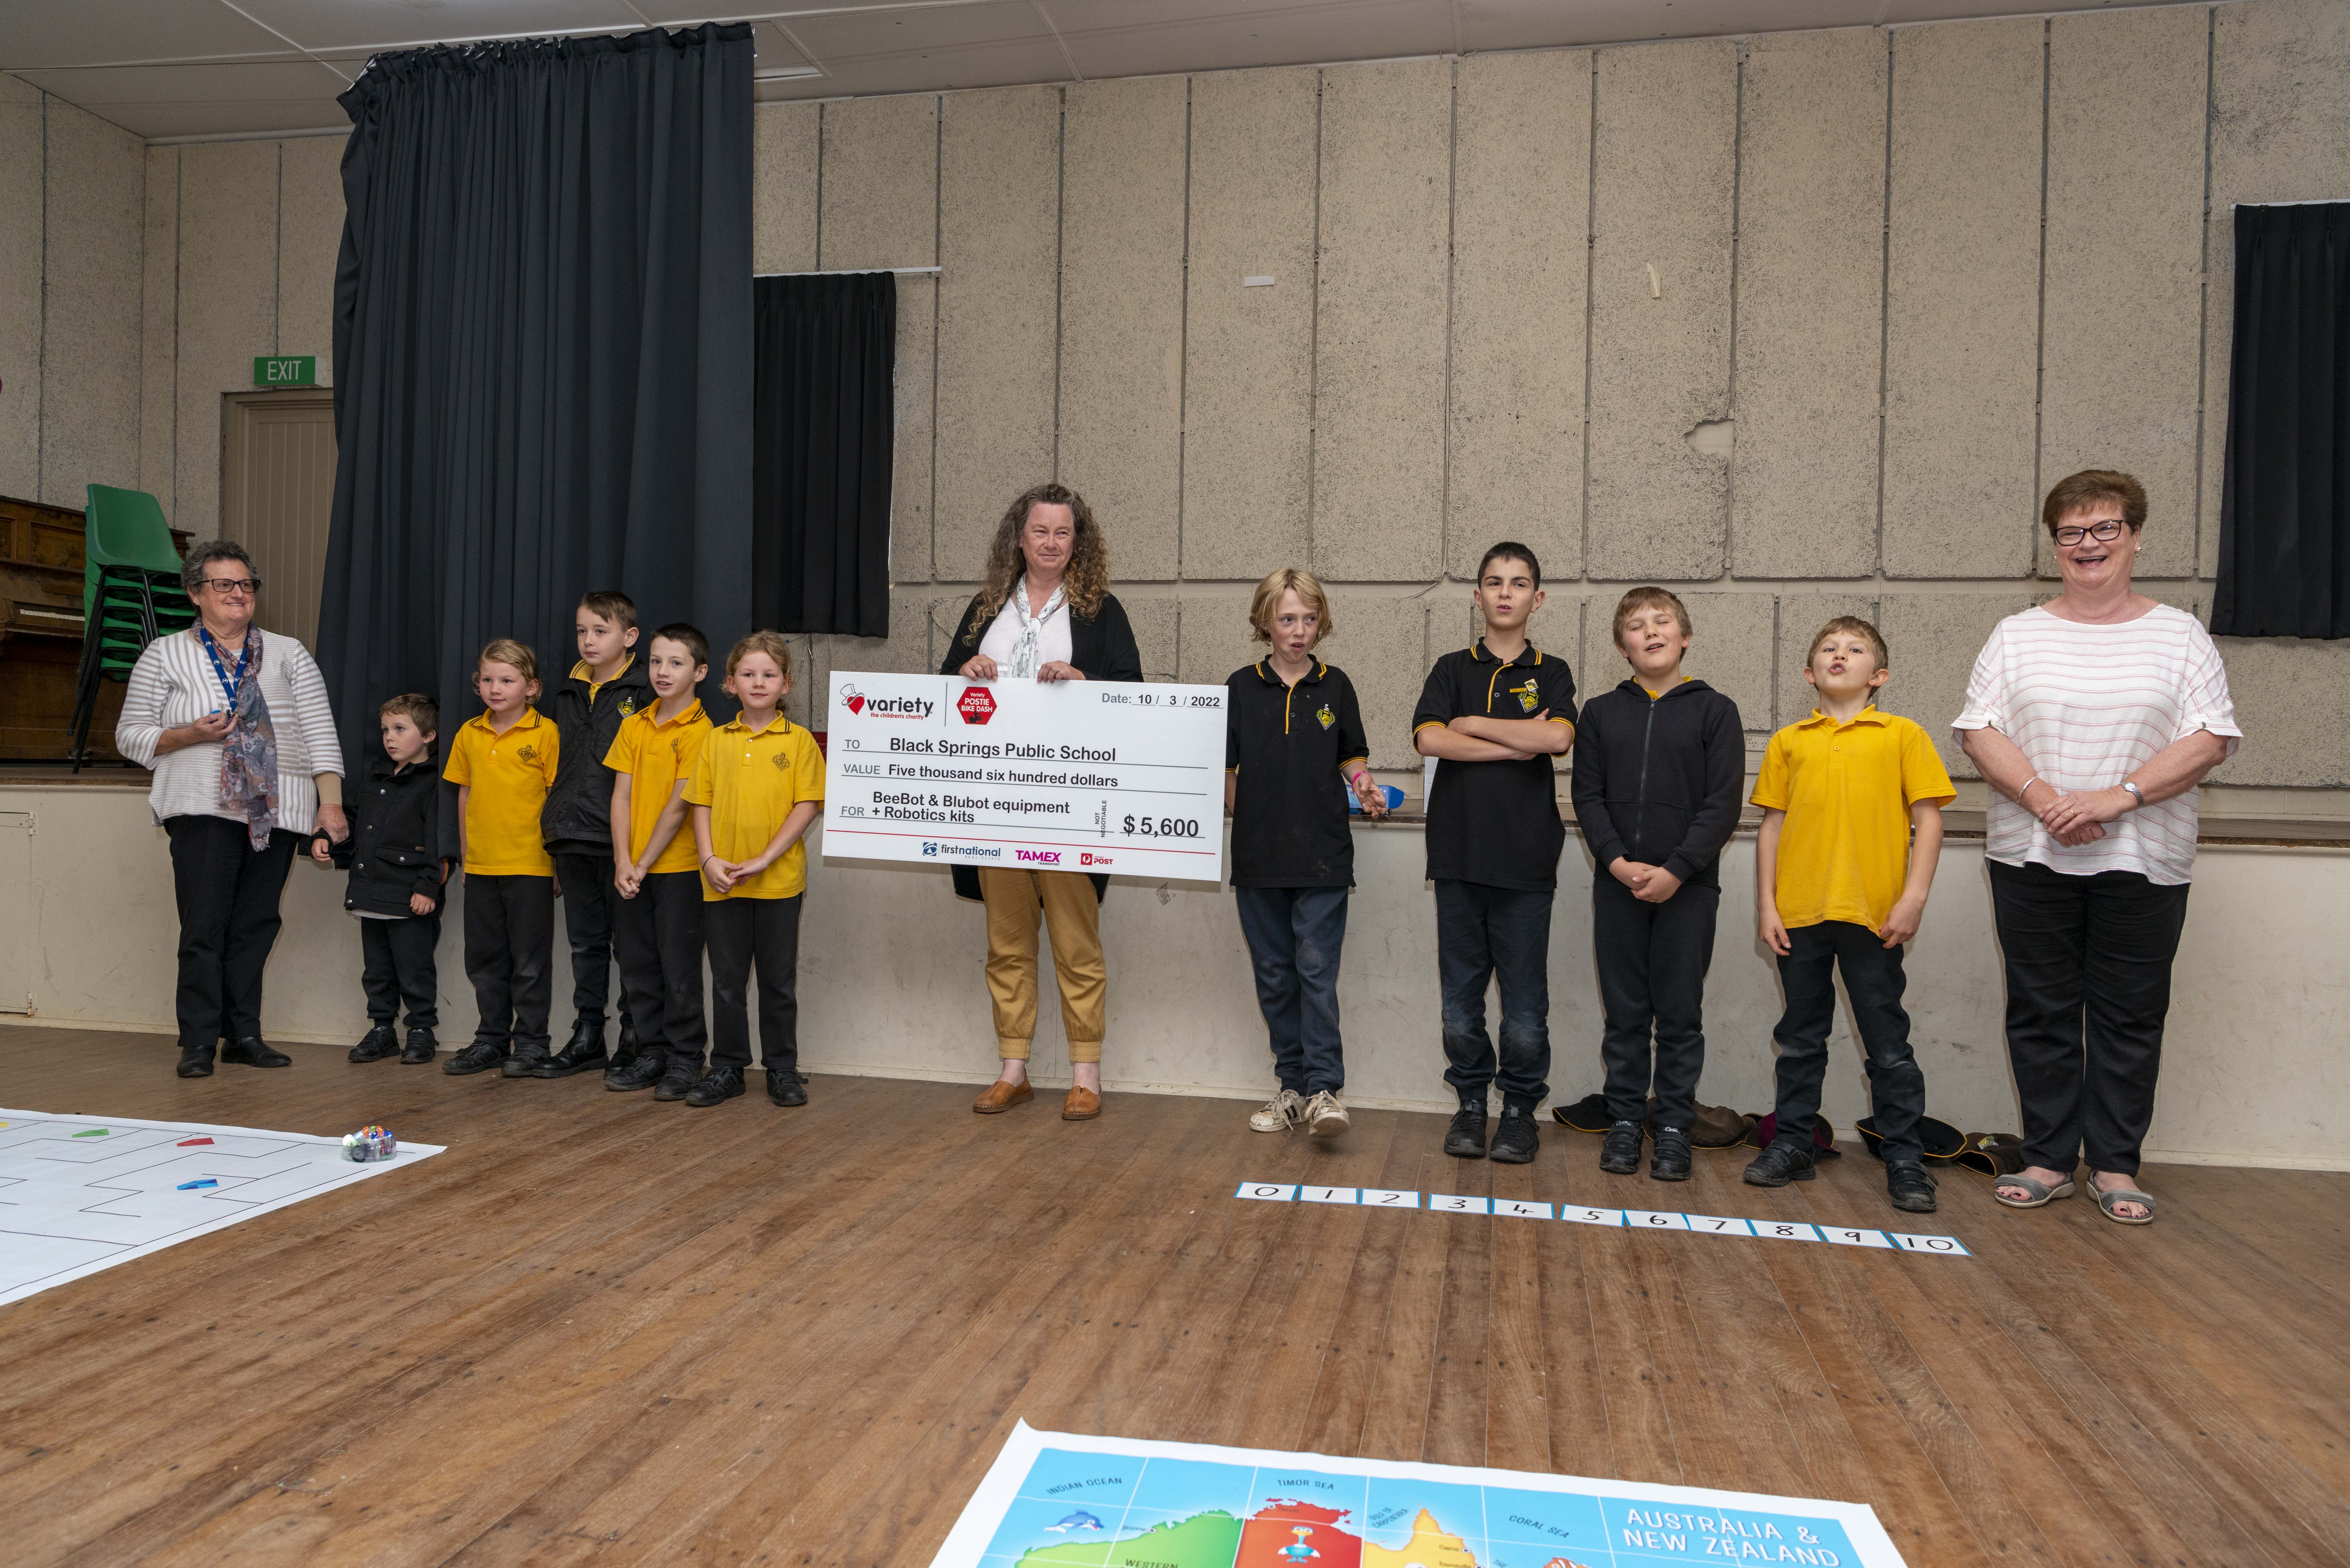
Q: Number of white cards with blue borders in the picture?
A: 11